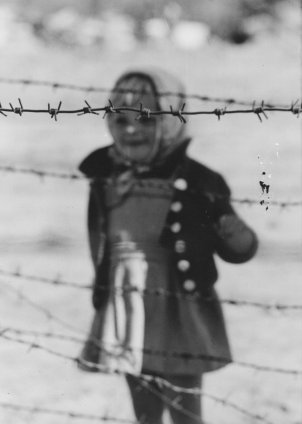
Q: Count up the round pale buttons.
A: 6